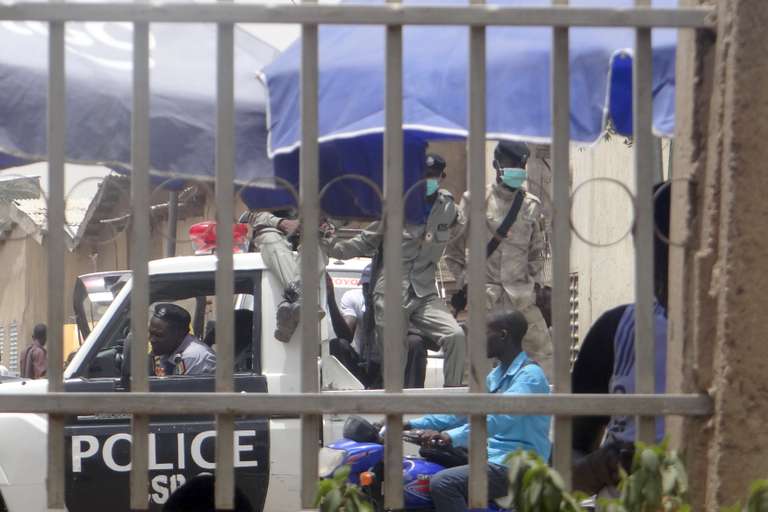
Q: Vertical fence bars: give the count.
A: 8